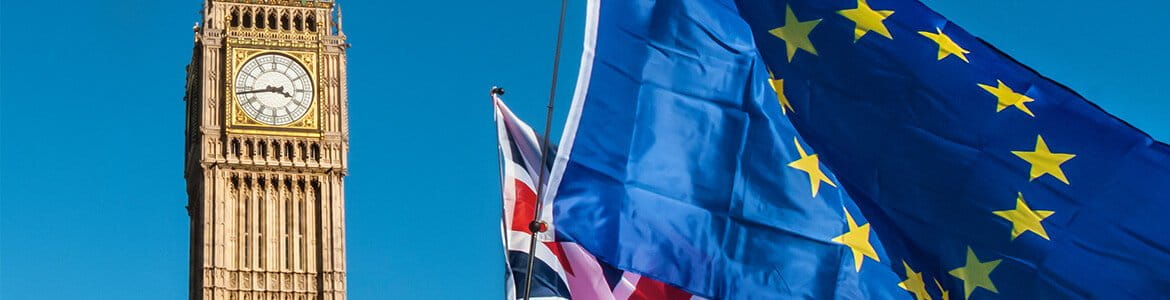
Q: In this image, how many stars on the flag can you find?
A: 12